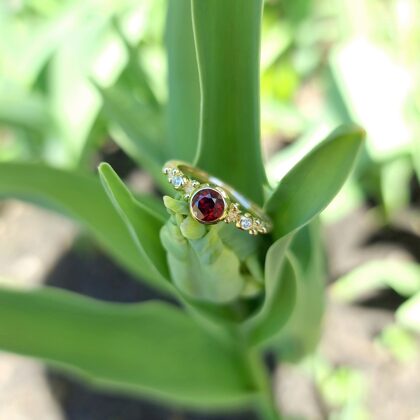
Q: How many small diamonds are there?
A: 2